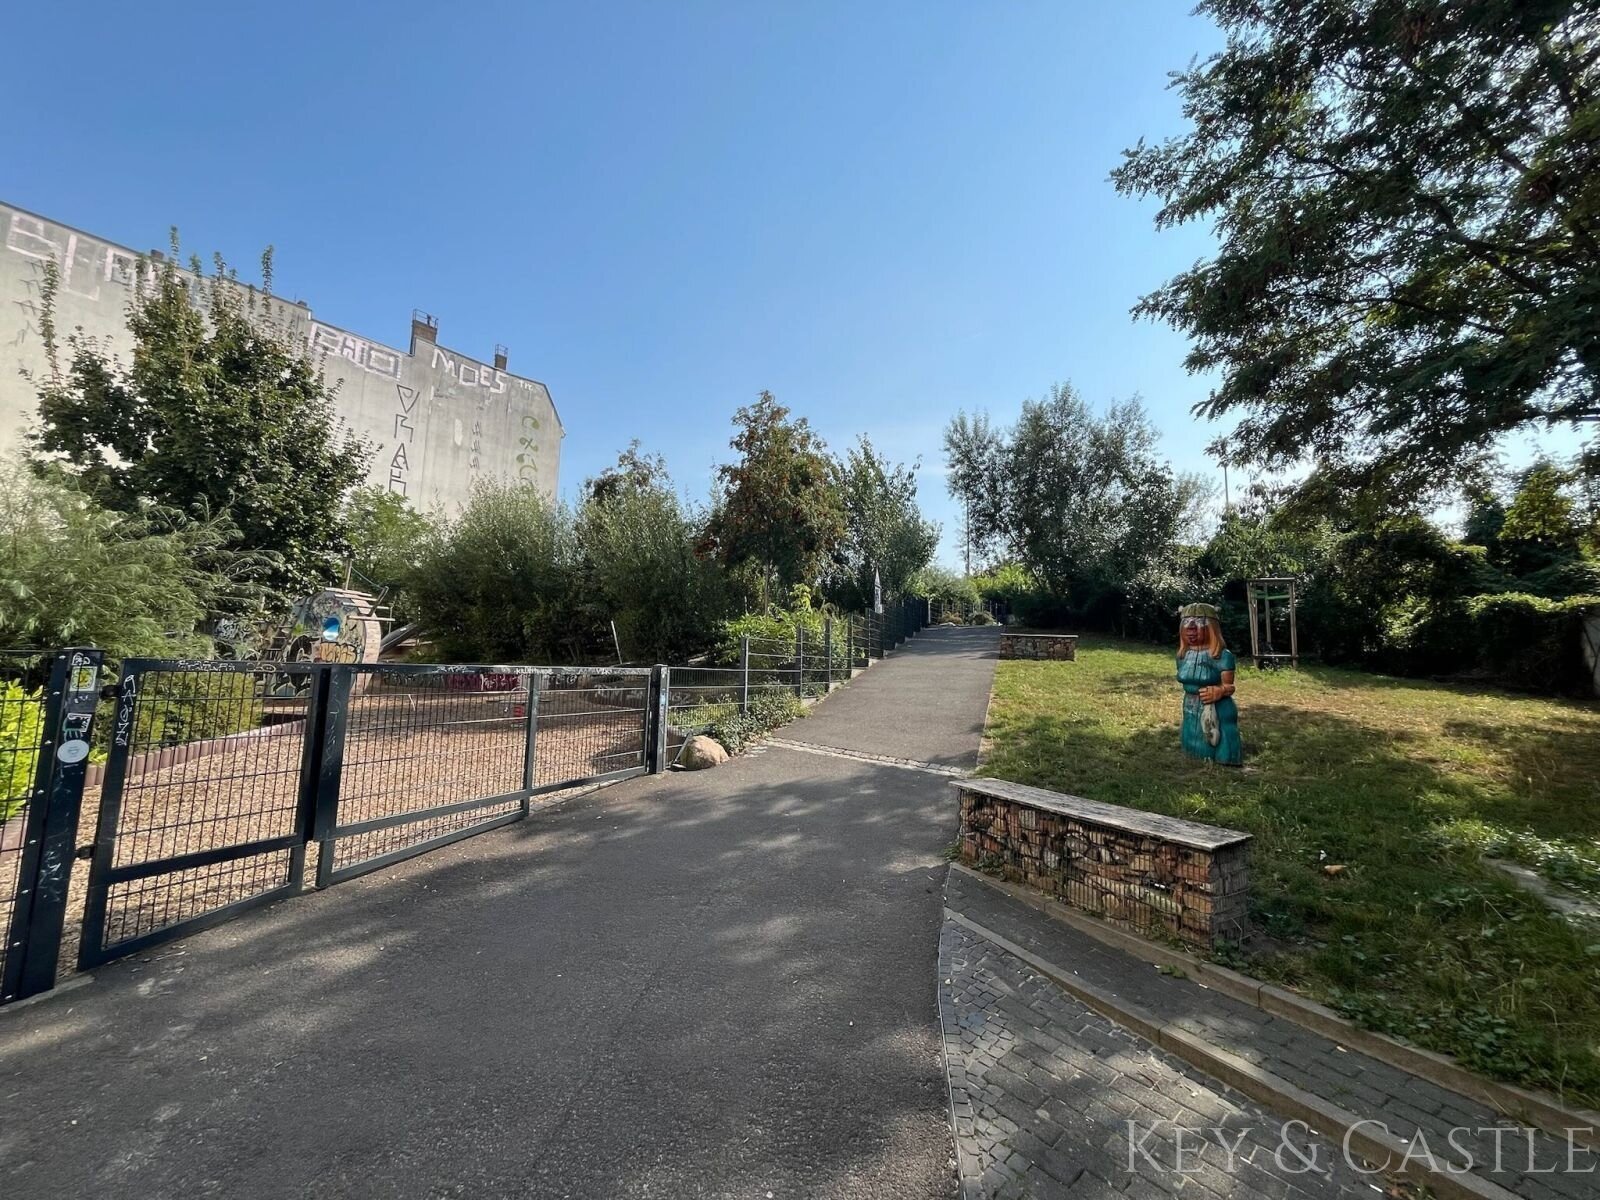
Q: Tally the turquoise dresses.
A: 1